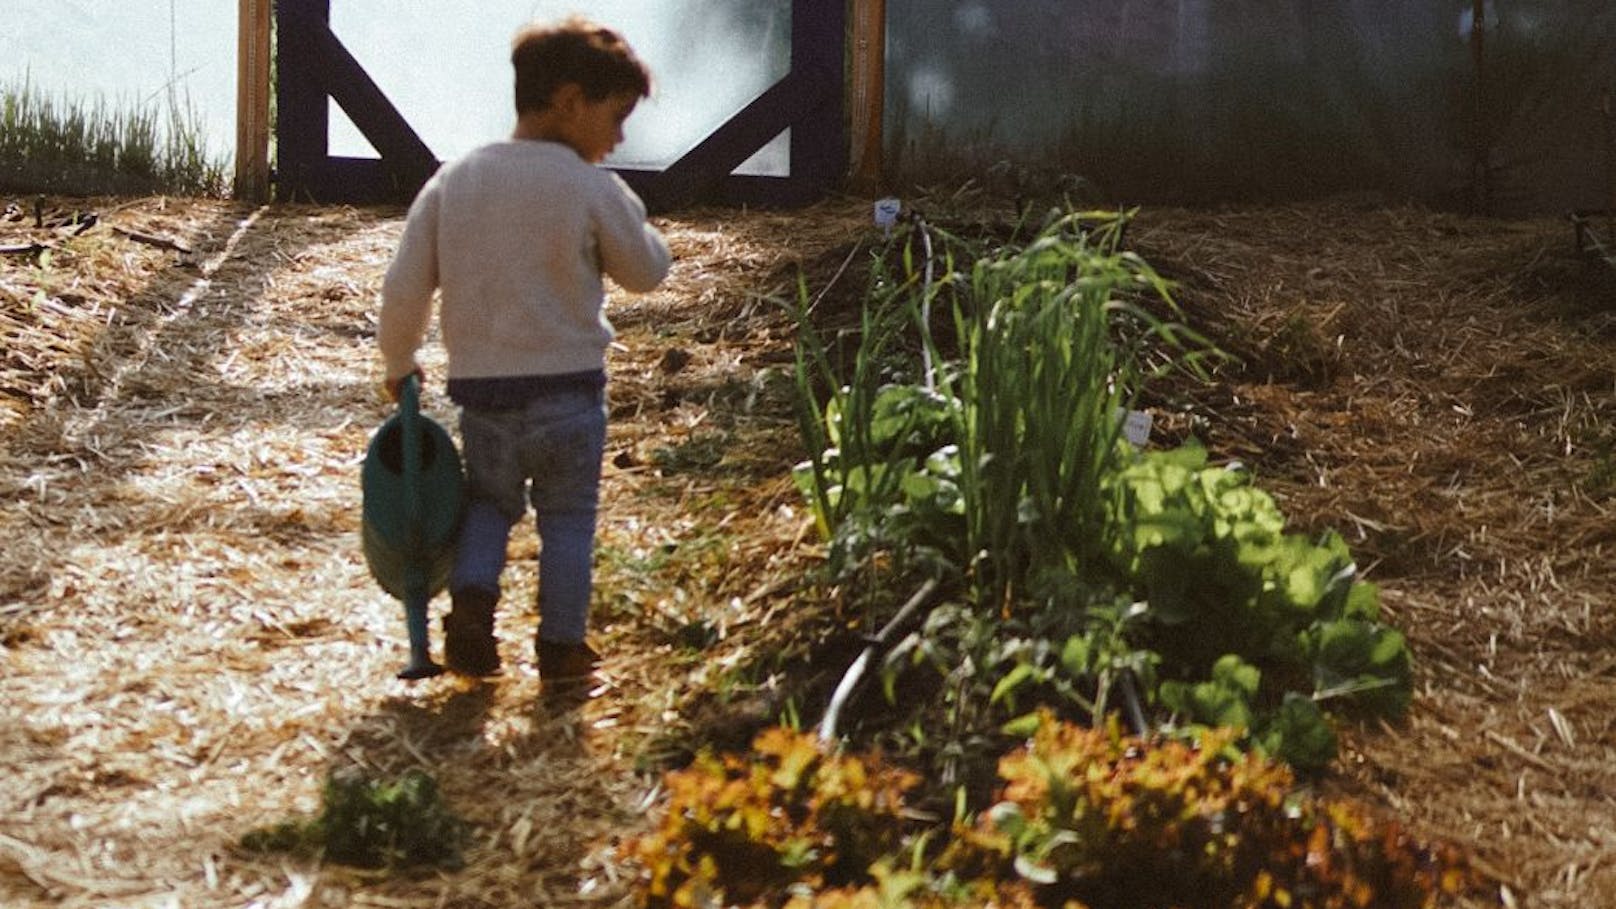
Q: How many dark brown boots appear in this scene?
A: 2